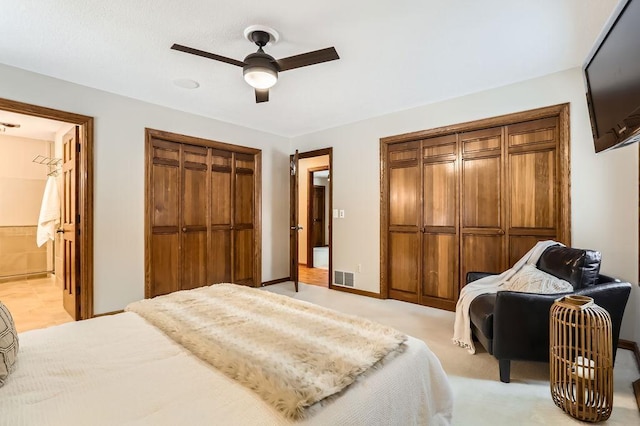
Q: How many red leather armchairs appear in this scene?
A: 0